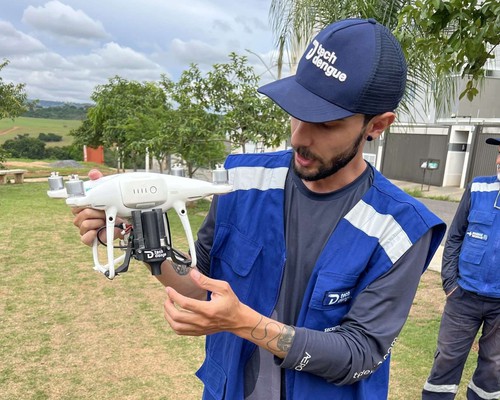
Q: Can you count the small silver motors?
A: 4